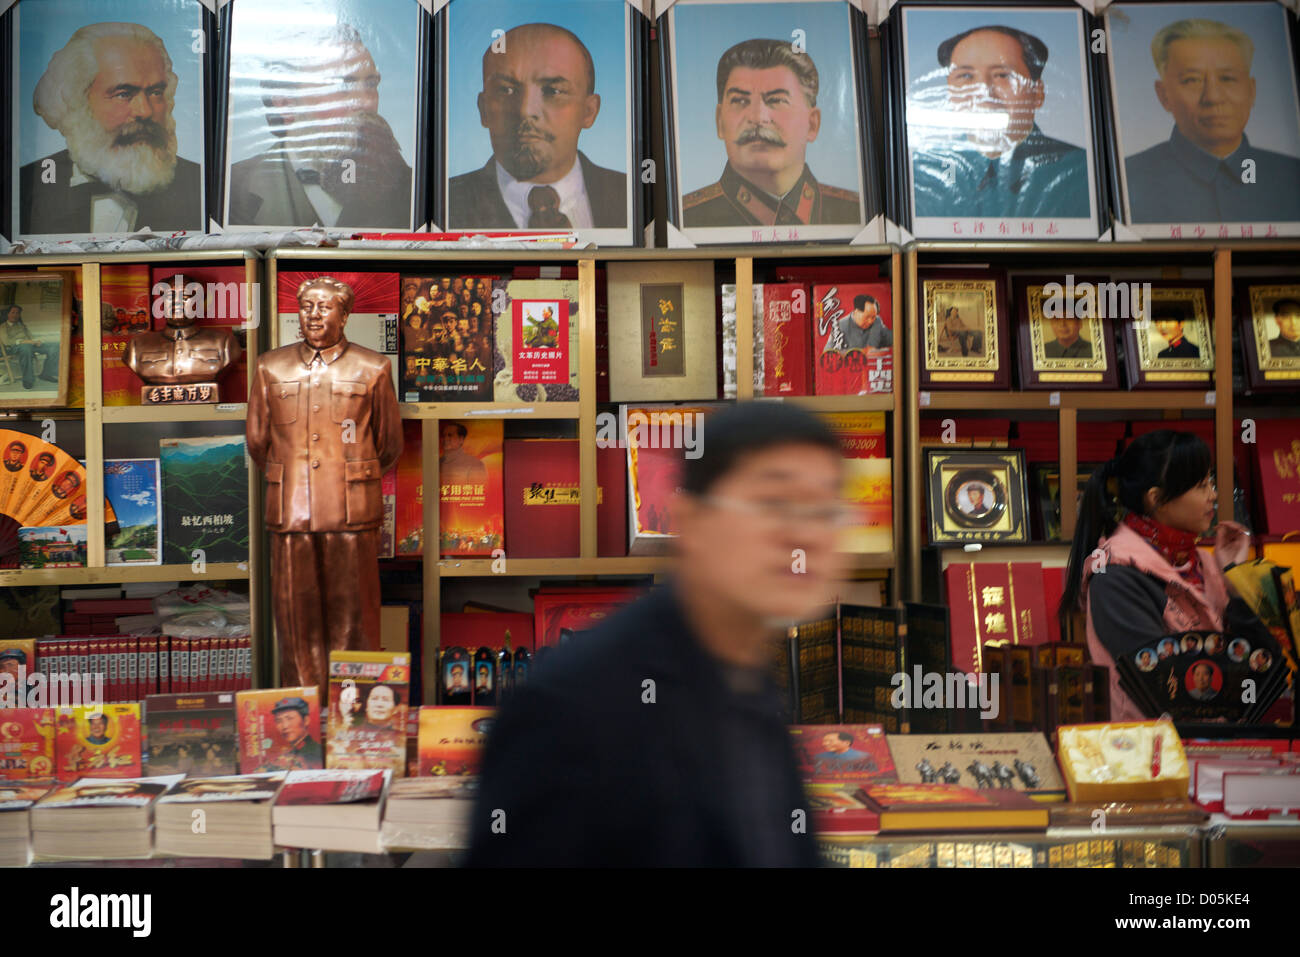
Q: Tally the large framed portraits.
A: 6